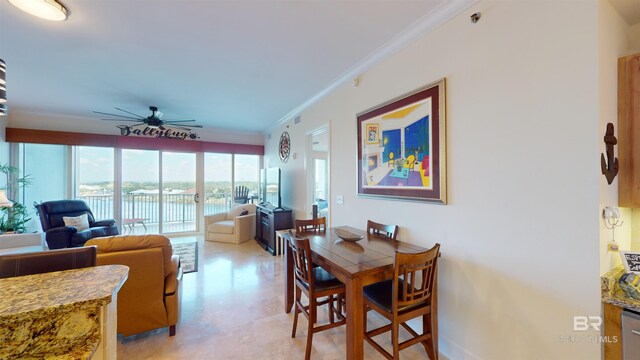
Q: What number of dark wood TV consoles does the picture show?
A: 1